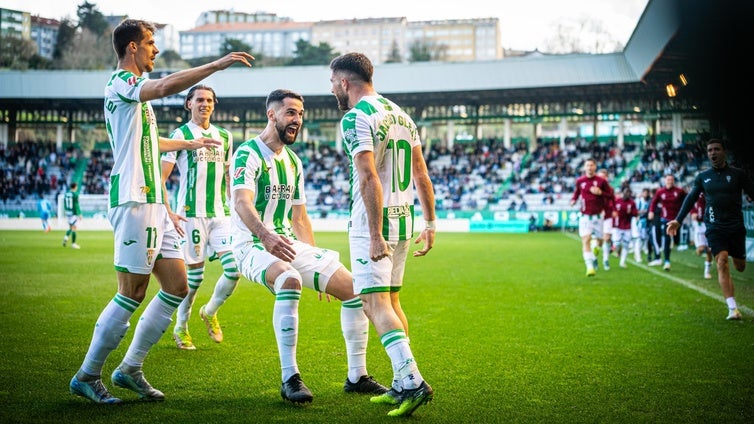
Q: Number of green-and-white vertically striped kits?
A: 4